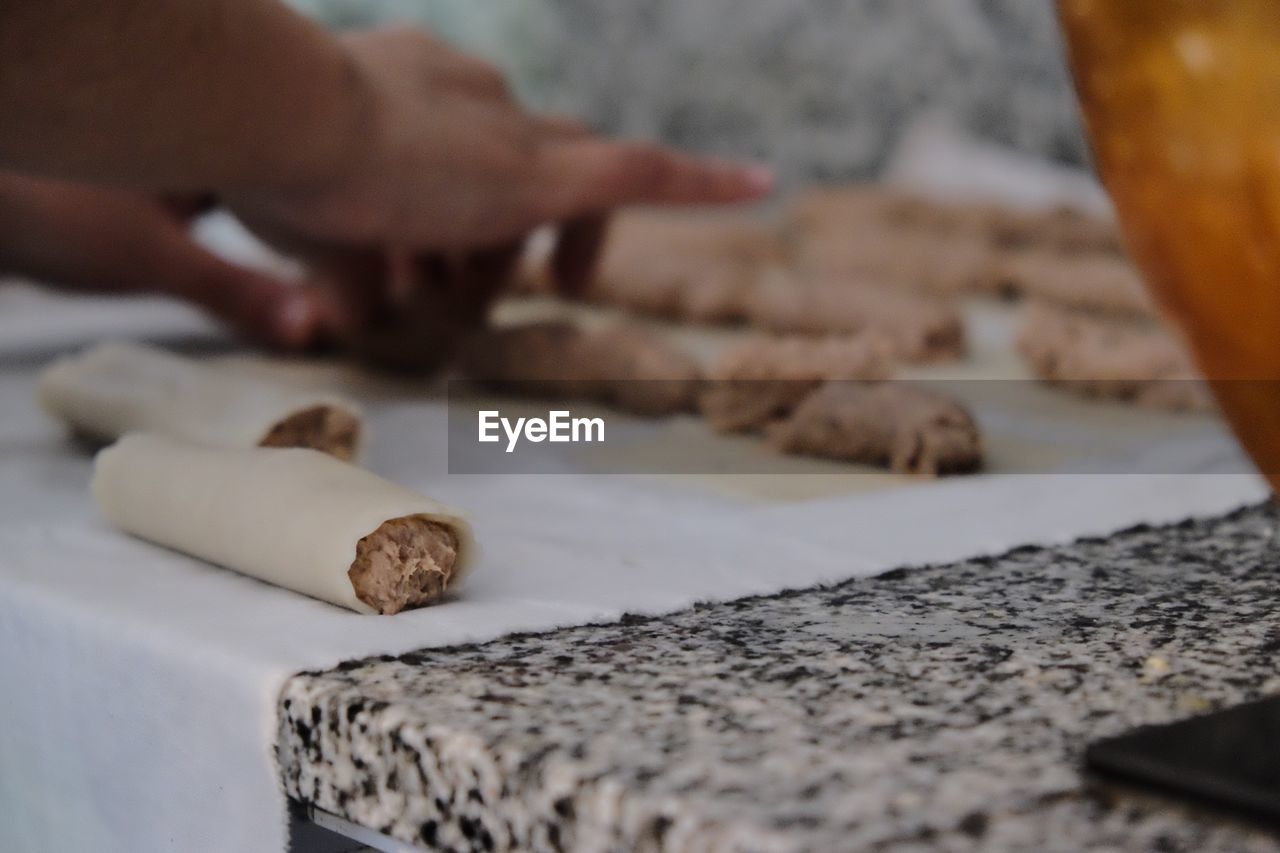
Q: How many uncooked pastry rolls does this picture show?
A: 2